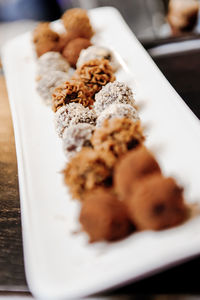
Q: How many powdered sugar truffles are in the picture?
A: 7